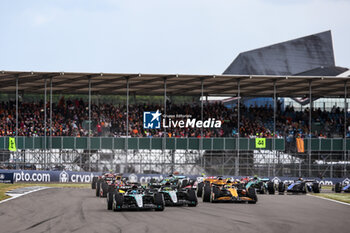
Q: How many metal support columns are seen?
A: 11